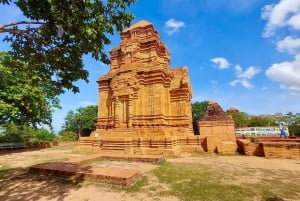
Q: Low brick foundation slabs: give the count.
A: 2